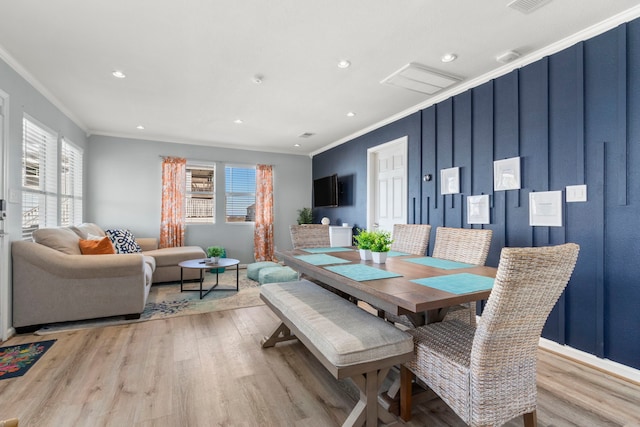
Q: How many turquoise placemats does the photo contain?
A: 6